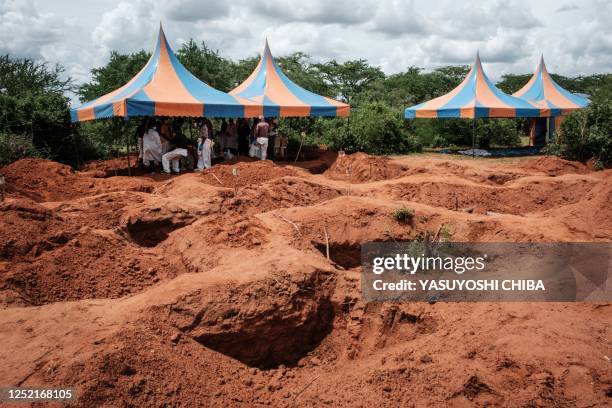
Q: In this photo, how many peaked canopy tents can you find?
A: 4